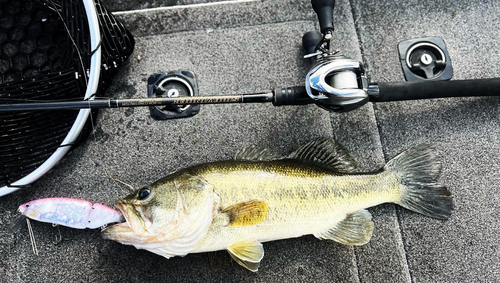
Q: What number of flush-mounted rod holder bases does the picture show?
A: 2